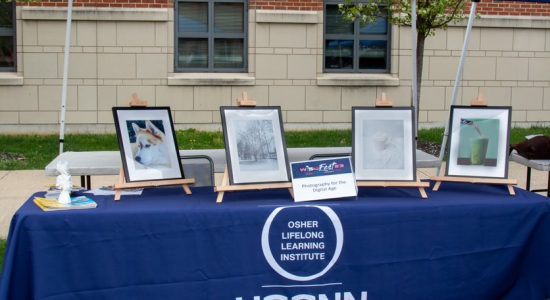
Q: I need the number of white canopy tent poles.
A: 3